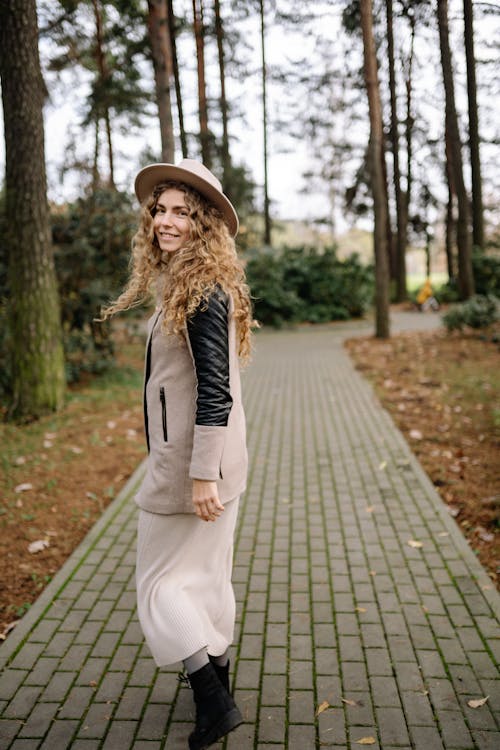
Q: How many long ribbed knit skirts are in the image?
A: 1